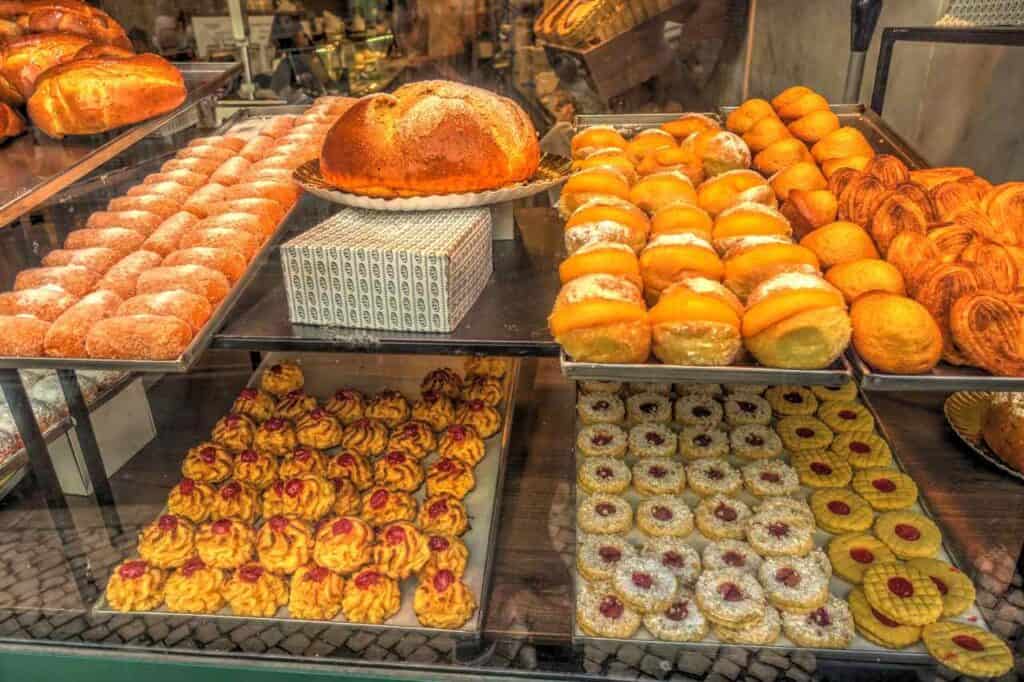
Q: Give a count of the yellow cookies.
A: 14